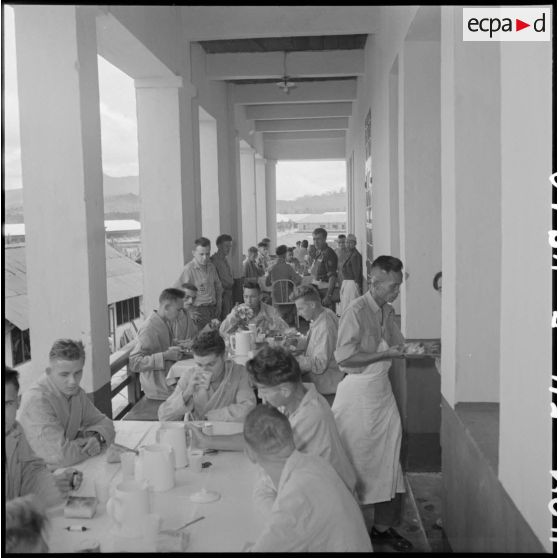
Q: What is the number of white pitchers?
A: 4